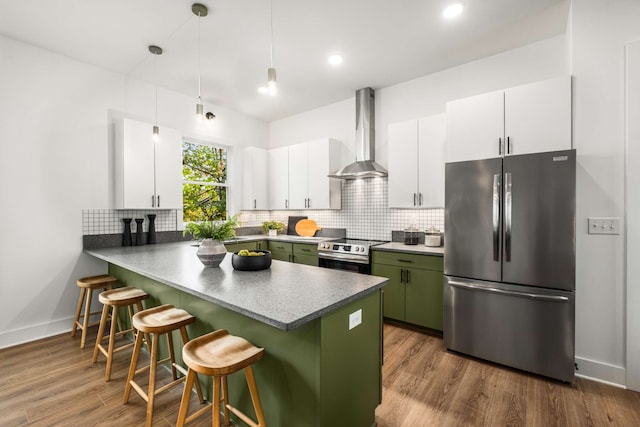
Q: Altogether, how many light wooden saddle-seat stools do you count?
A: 4